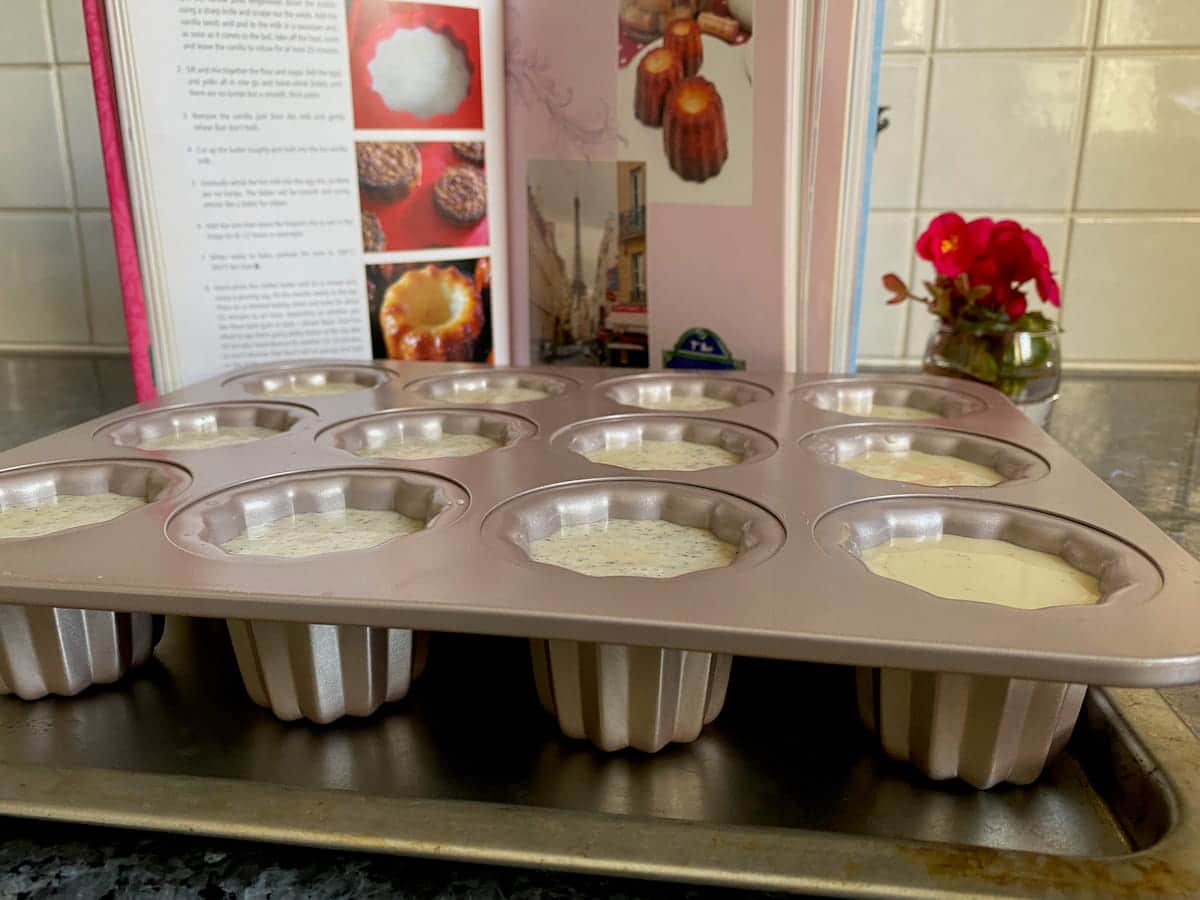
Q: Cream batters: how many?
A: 12